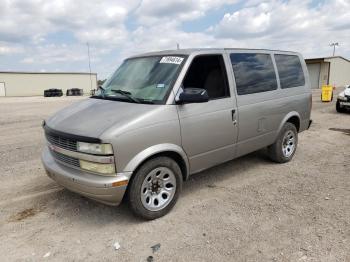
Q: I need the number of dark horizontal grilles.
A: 2